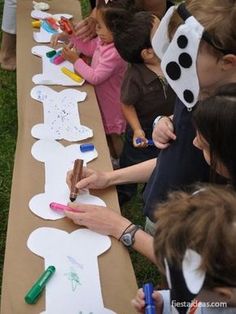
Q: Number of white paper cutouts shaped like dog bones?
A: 5